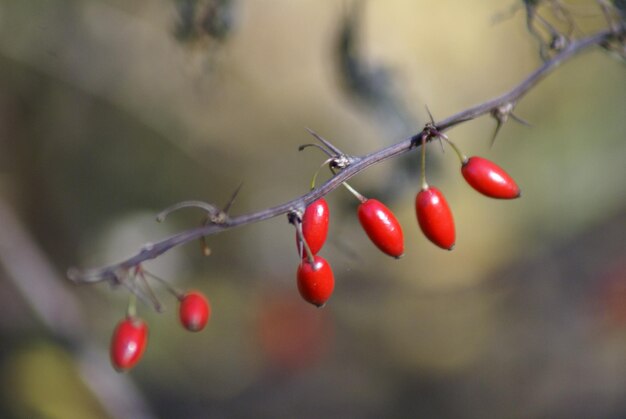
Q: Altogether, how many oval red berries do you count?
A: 7